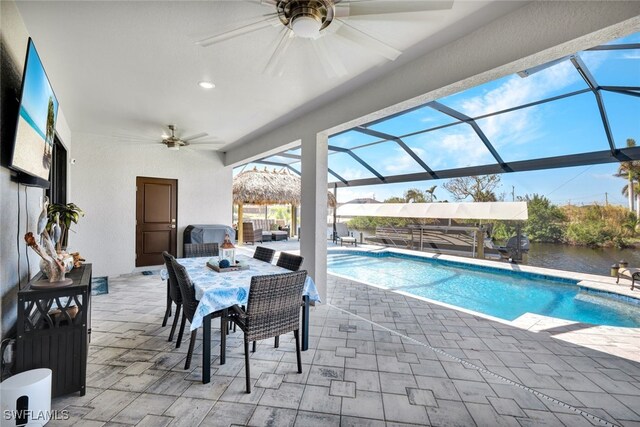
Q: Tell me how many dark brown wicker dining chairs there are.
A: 6